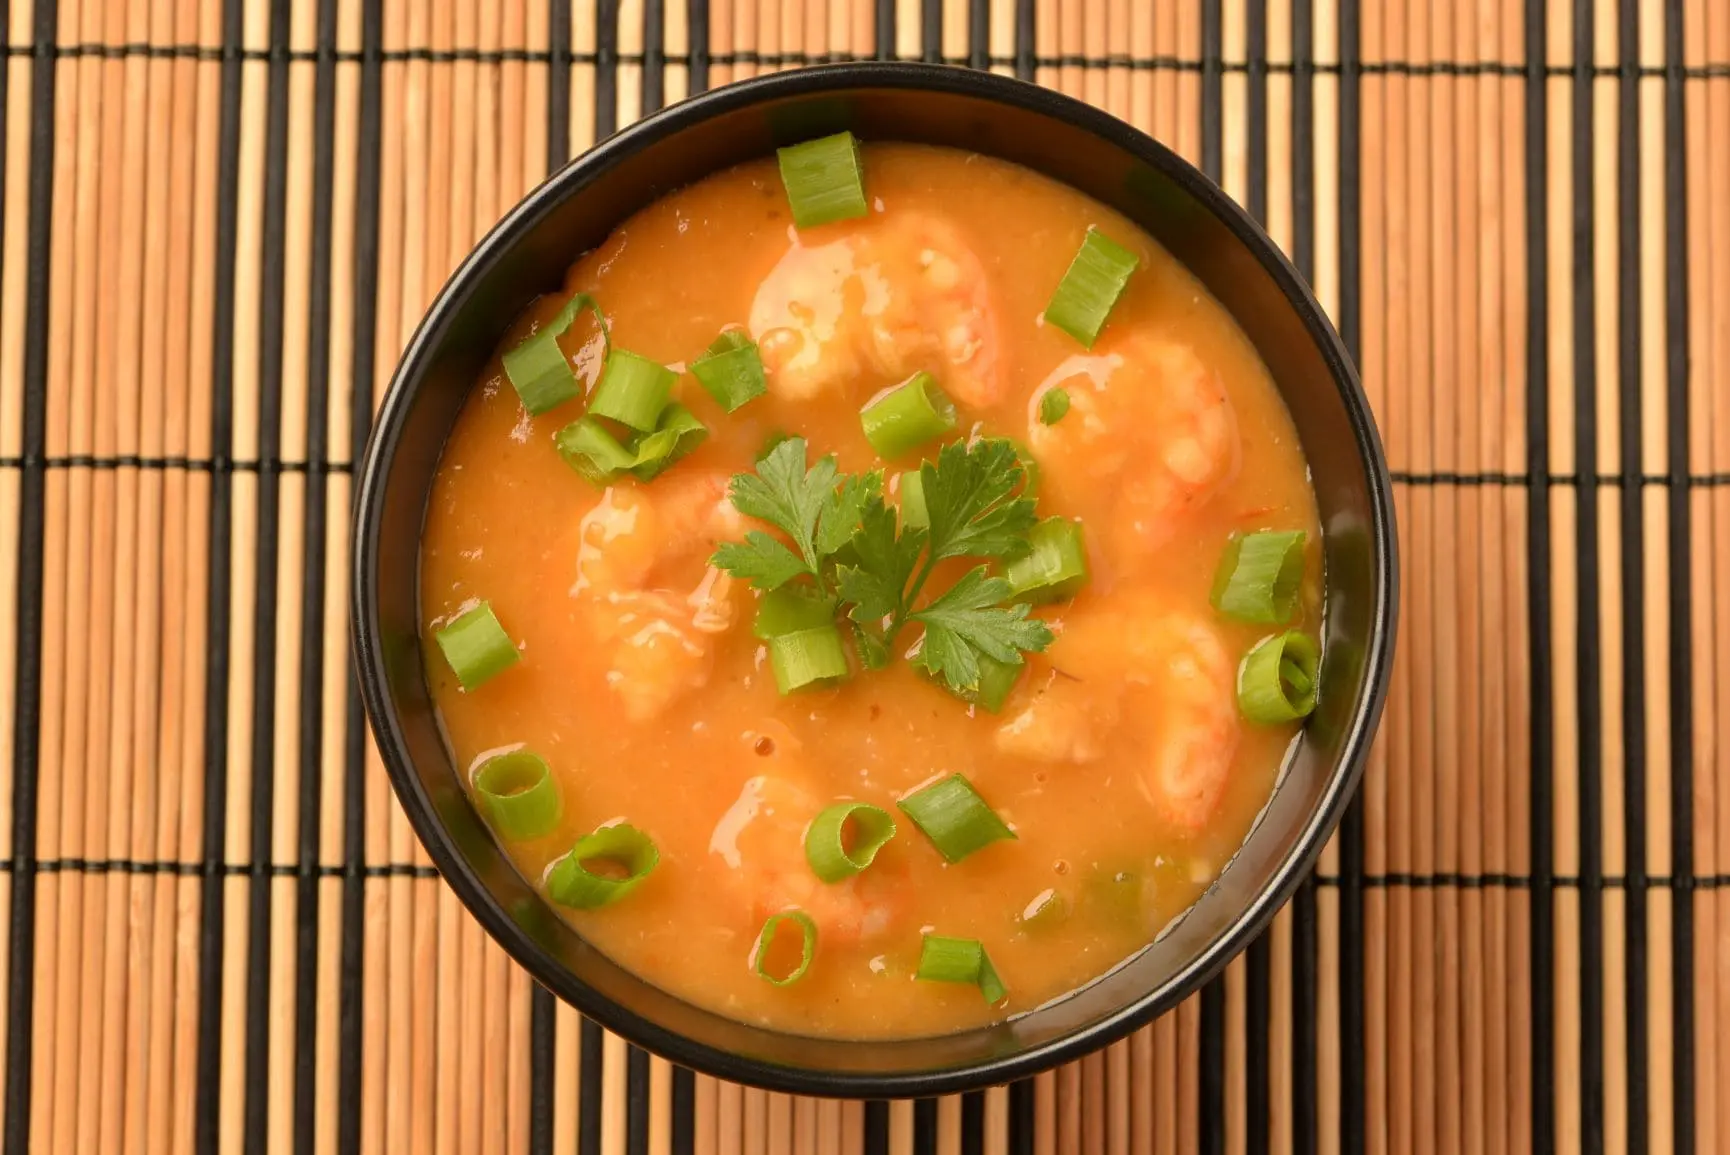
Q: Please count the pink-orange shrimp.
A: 5